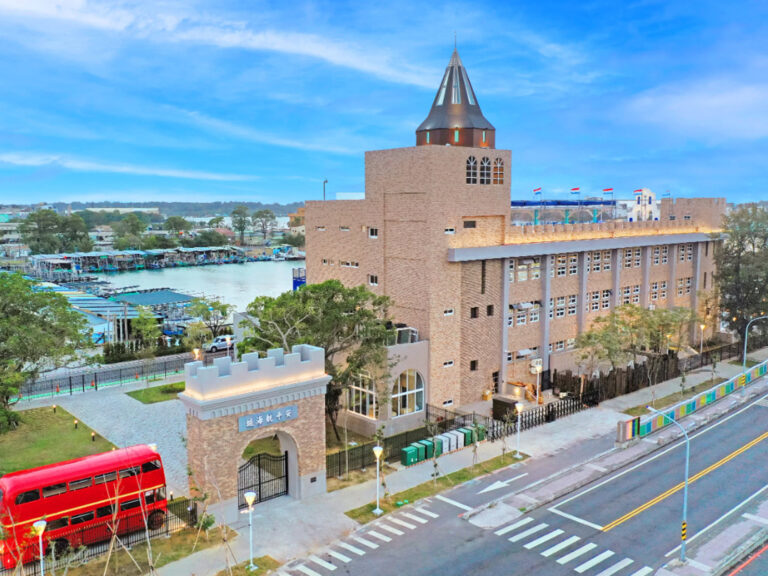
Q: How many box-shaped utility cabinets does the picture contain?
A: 10